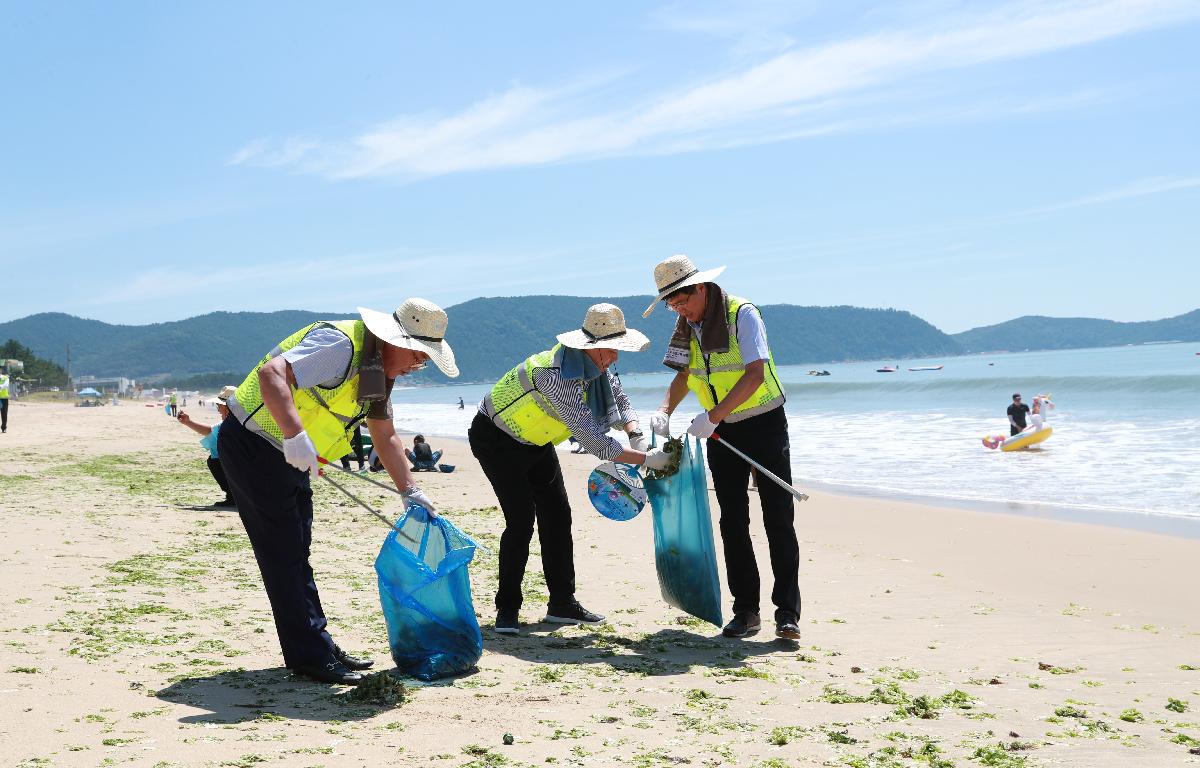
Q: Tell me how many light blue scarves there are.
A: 1